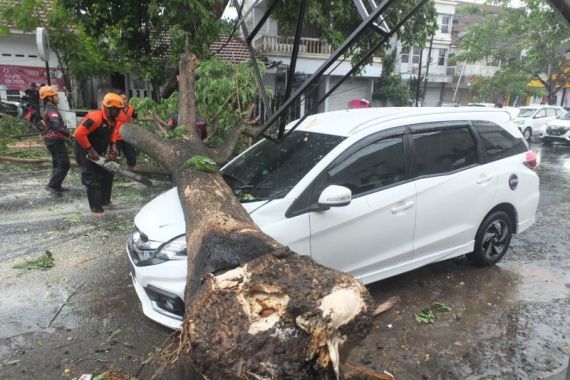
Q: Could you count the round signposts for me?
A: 1